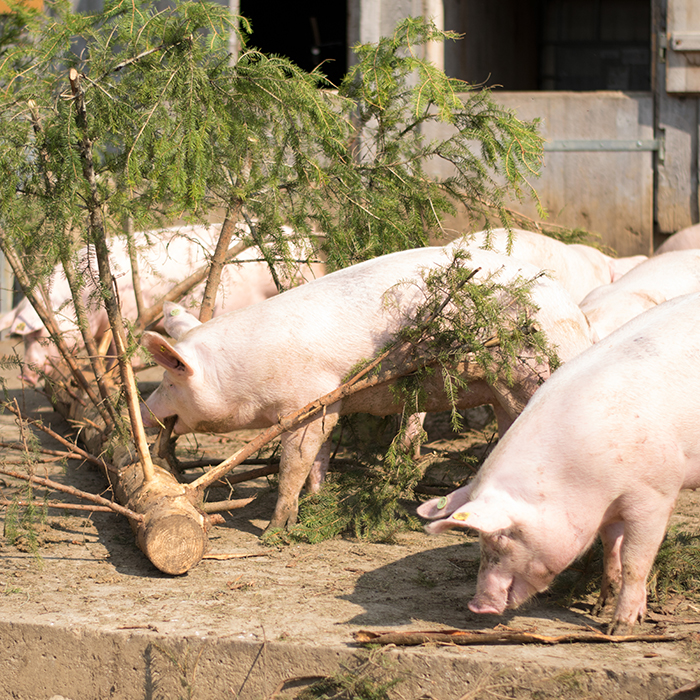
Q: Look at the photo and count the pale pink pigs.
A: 6